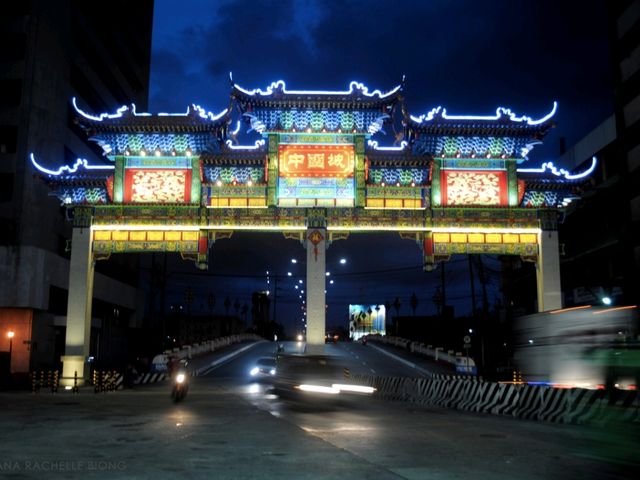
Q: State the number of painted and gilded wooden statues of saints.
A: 0